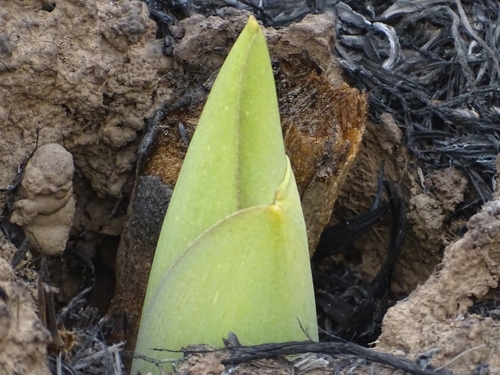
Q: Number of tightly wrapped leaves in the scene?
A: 2